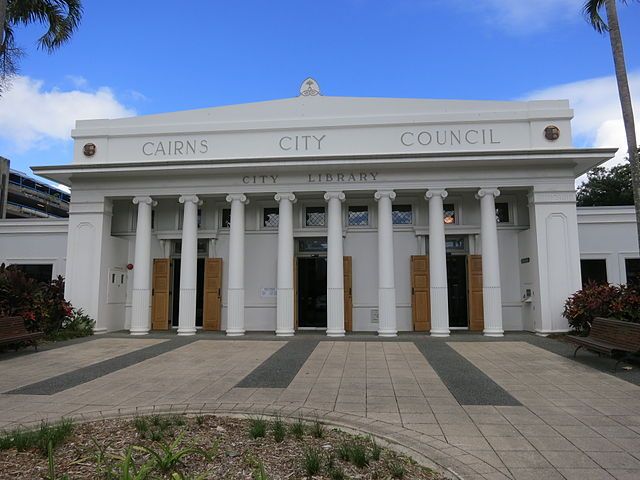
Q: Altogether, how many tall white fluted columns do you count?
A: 8